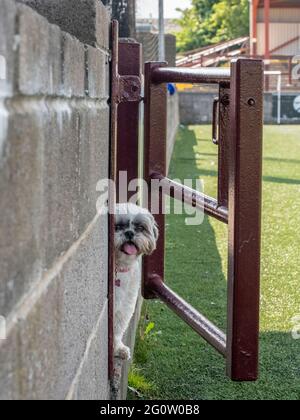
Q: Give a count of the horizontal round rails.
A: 3